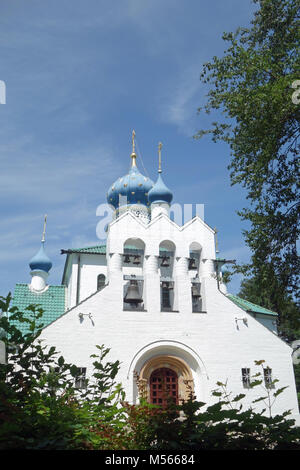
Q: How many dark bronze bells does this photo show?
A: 8